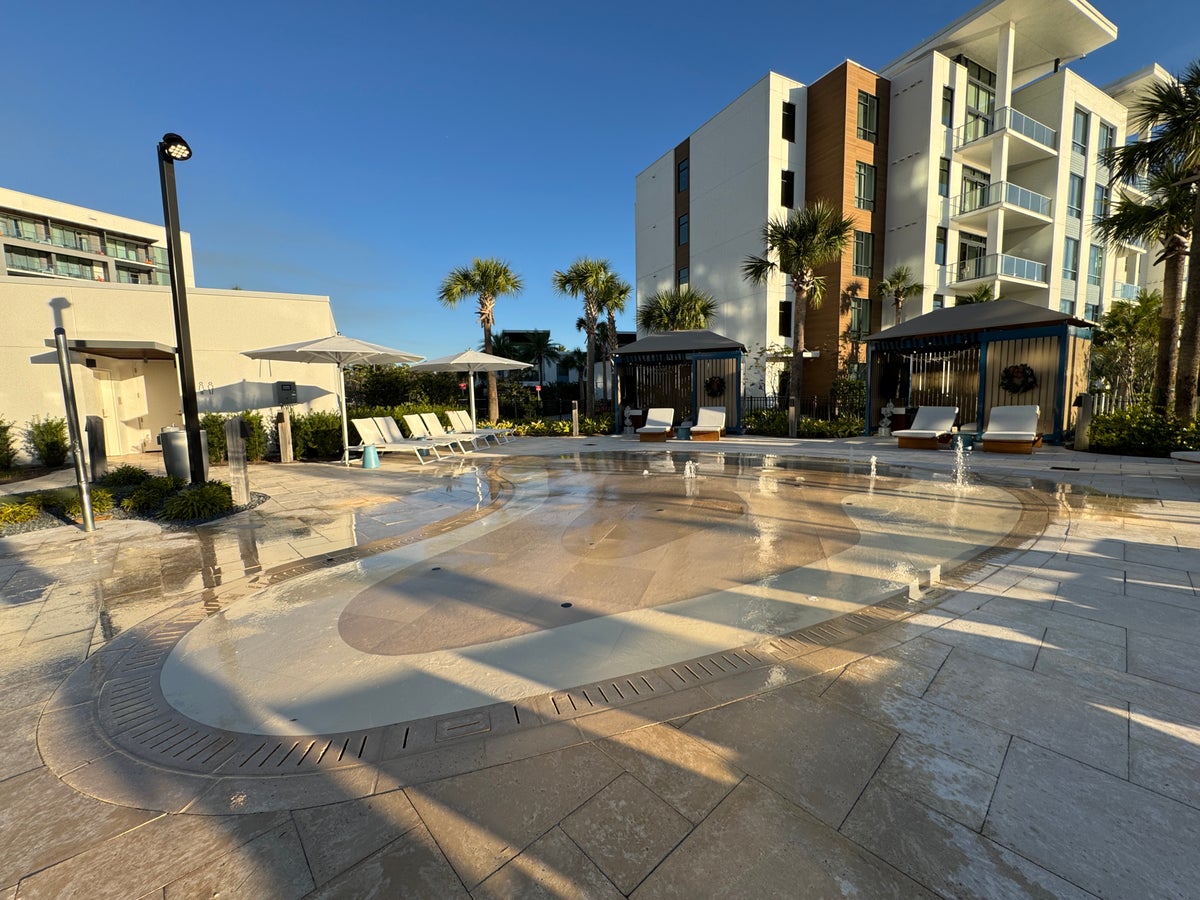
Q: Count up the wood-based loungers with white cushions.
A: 4